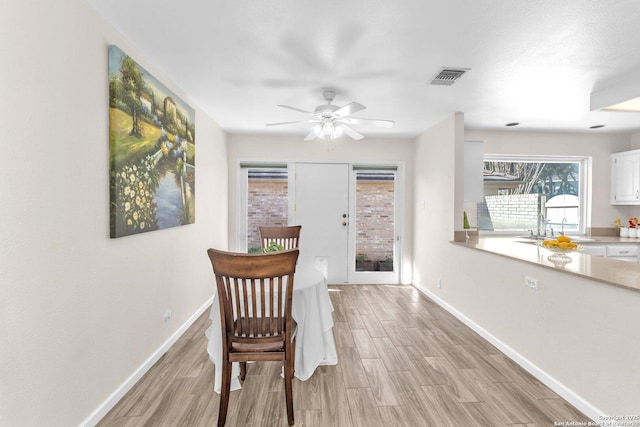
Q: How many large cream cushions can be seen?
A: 0